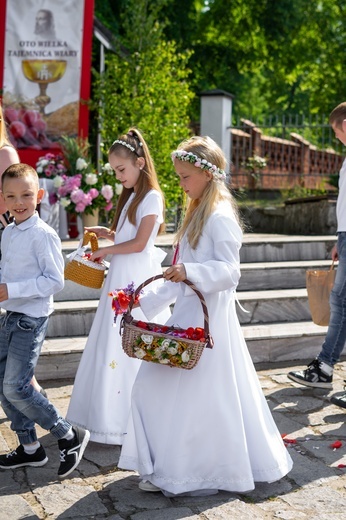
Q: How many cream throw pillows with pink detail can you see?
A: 0